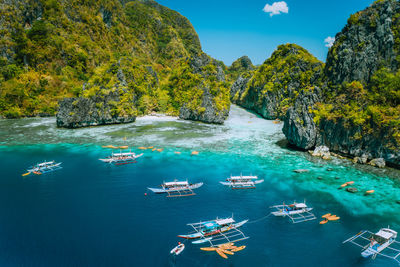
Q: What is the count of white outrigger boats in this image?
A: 7